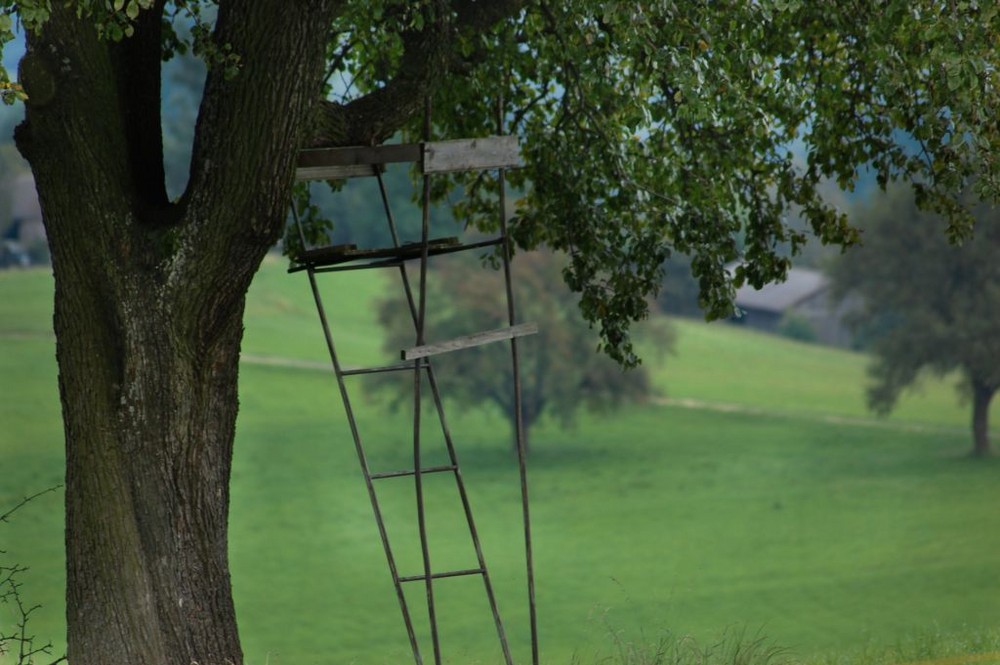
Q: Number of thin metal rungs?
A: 3